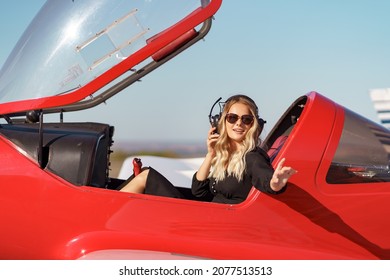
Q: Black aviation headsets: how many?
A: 1